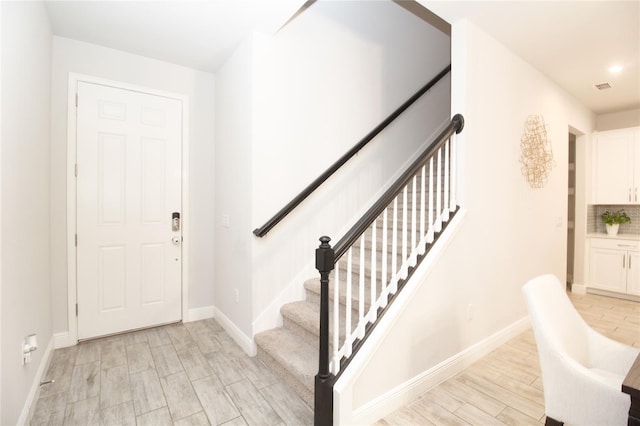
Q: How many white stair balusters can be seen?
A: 13